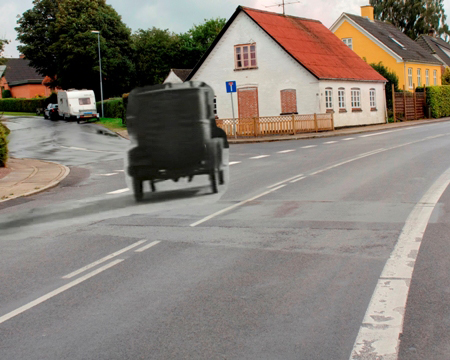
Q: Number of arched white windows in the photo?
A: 4